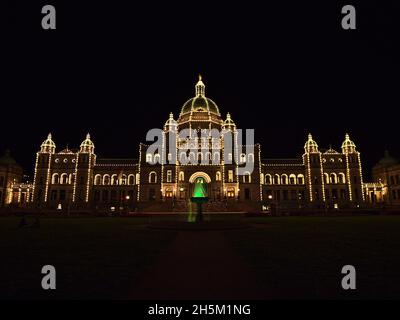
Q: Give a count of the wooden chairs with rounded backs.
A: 0